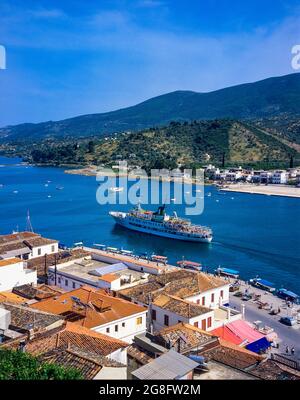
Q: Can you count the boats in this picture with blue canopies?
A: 3